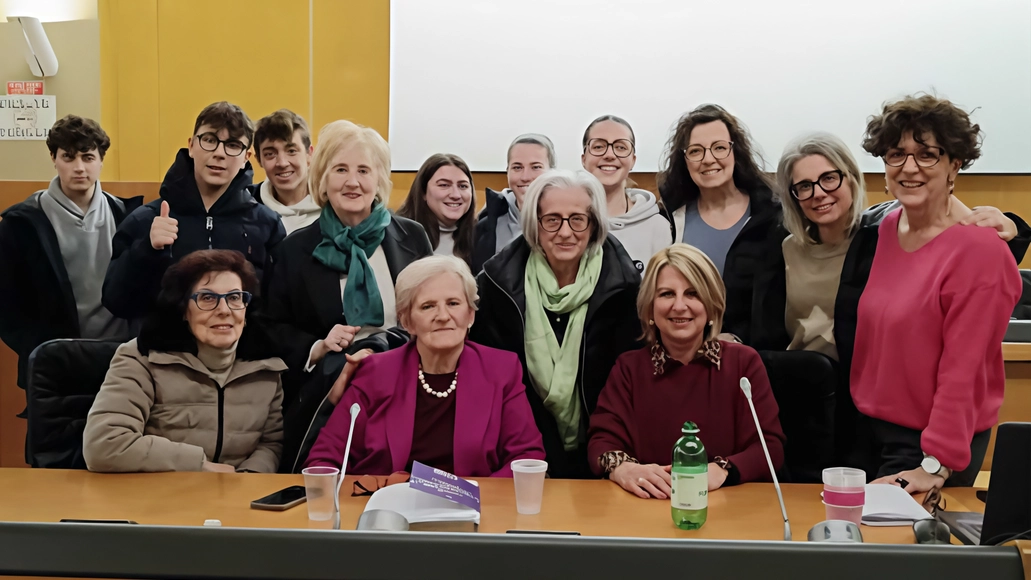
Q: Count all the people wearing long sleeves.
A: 14